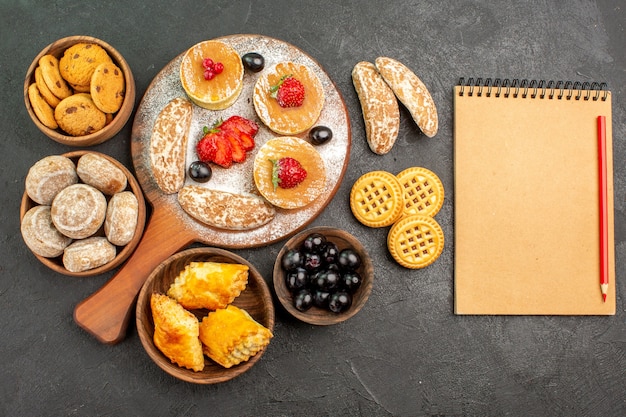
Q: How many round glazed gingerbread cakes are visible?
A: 6